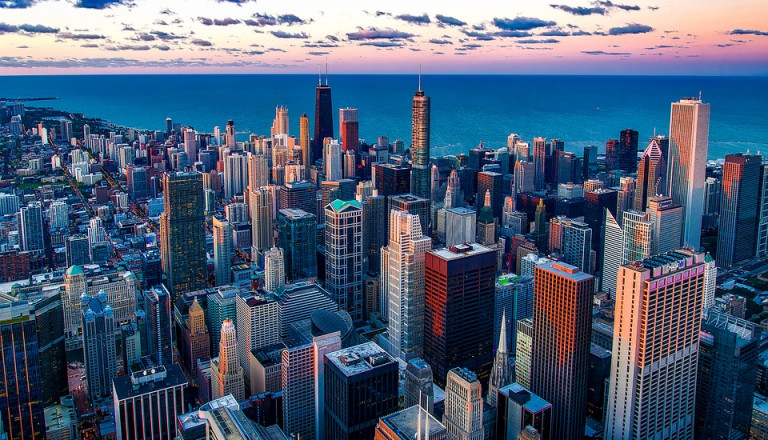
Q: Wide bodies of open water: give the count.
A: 1